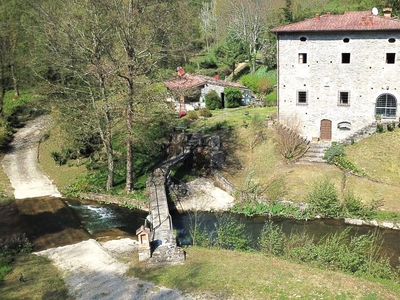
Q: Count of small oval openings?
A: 3